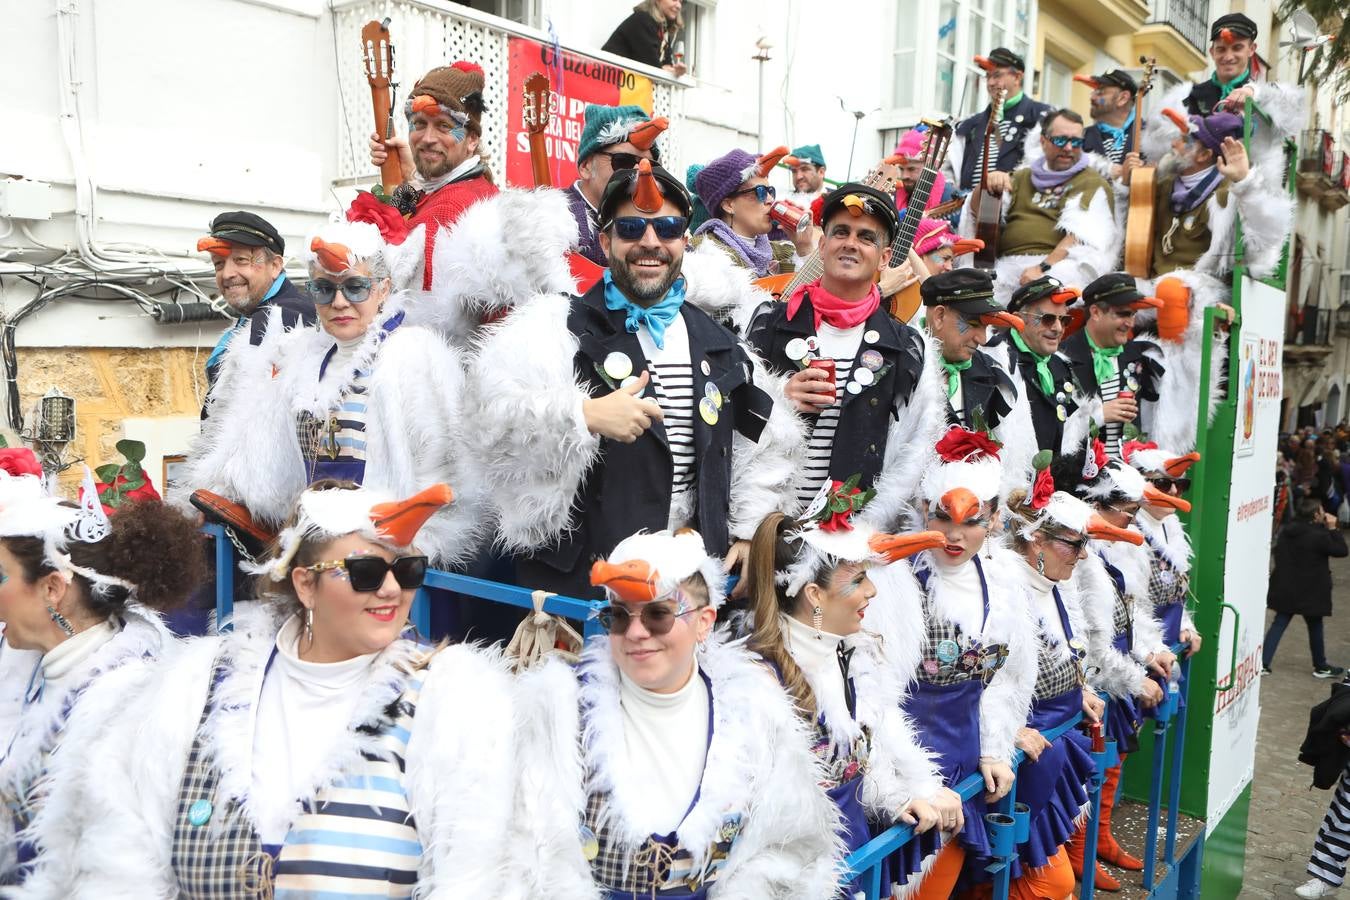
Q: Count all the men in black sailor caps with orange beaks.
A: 9